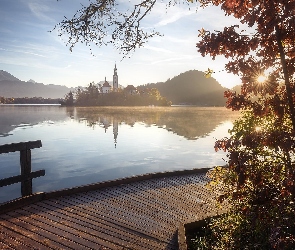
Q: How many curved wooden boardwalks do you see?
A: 1